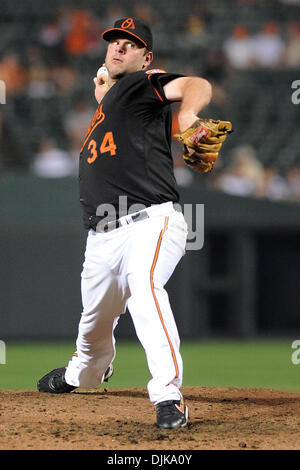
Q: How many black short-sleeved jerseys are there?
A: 1